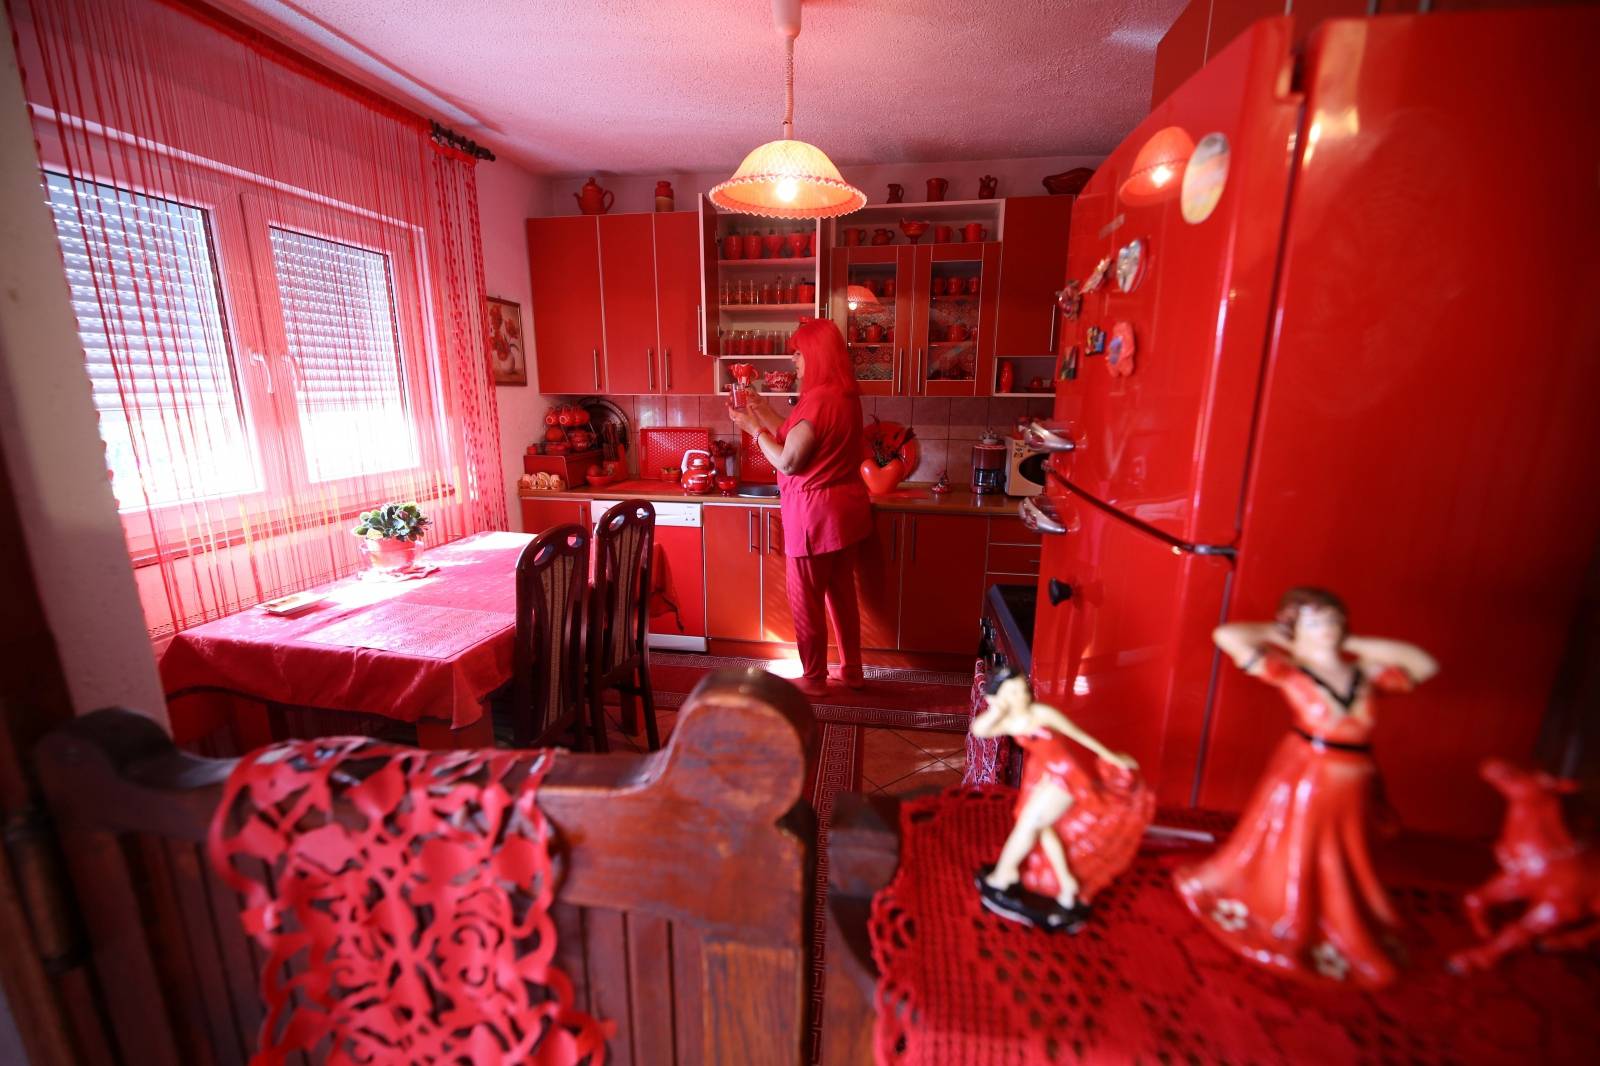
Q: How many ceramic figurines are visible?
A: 3